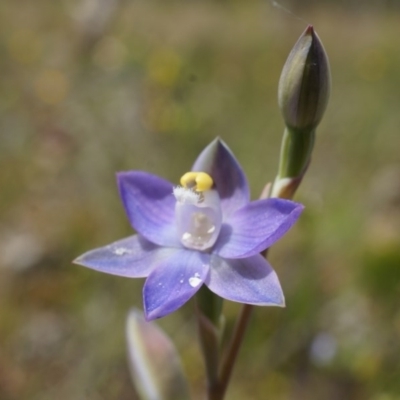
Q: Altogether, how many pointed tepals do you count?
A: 6